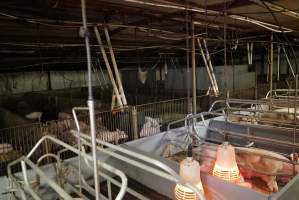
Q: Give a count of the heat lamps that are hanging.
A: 2